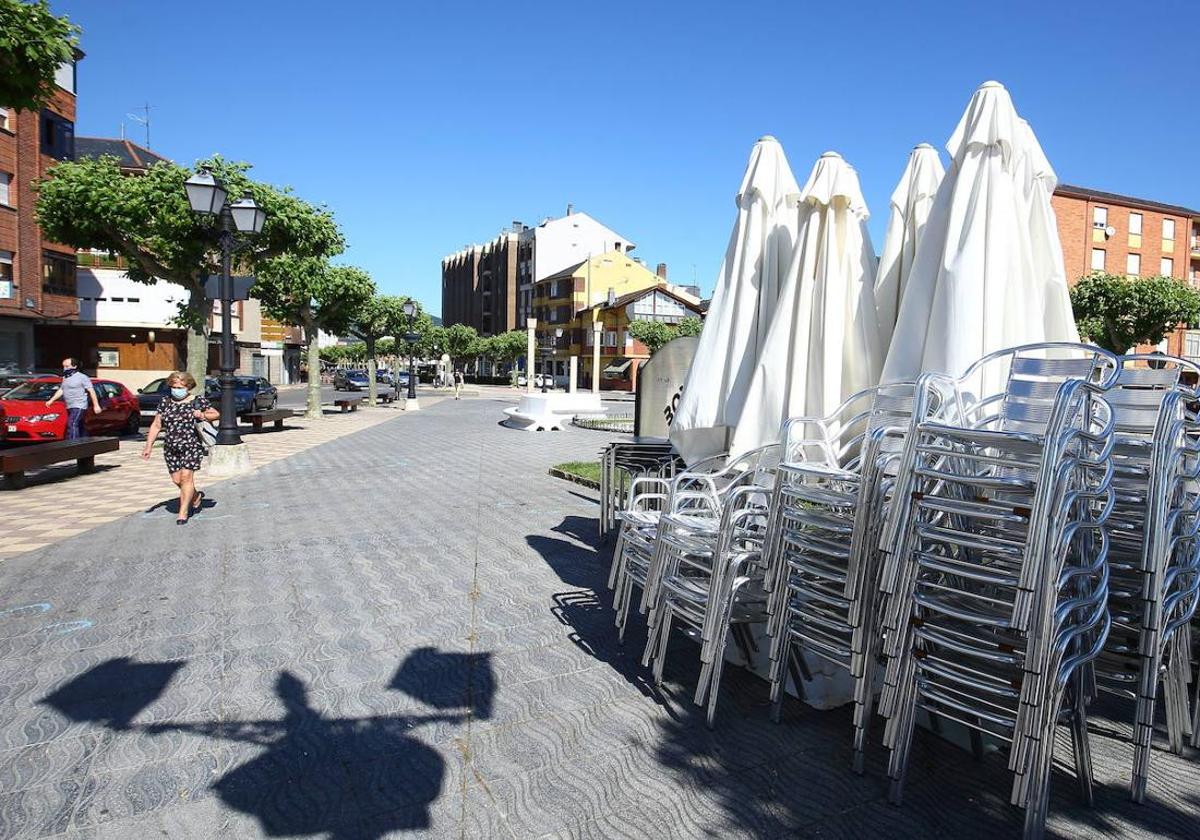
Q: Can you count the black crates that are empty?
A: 0